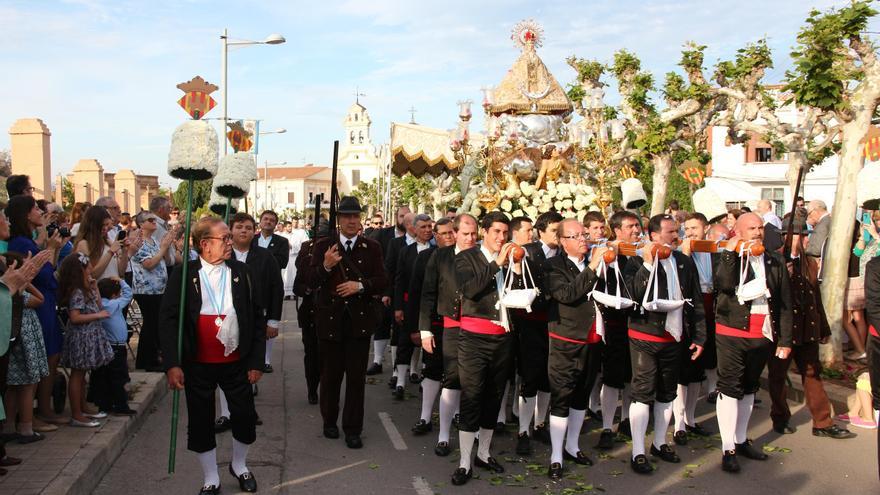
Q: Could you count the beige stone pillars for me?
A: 3